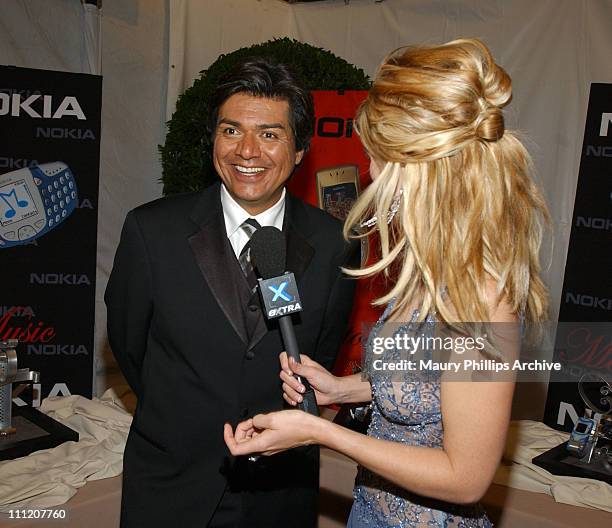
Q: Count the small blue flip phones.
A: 1